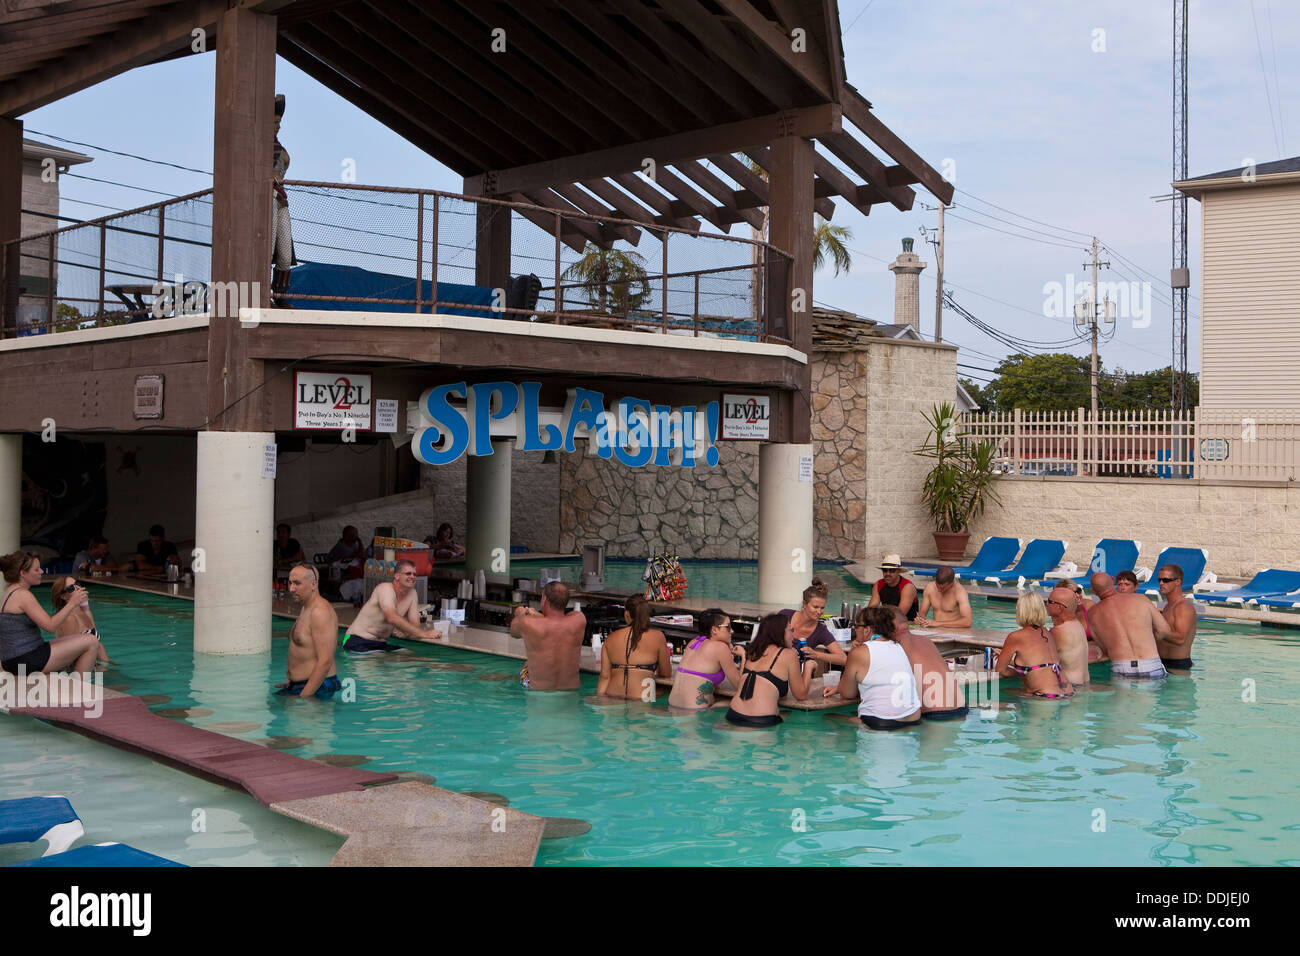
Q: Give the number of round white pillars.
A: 4